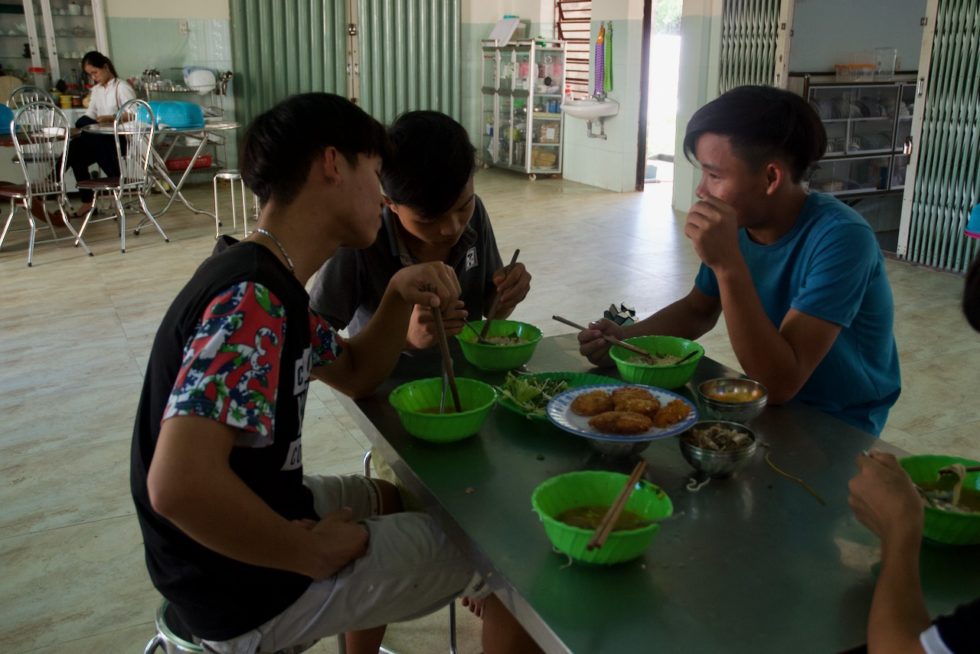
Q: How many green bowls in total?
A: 5